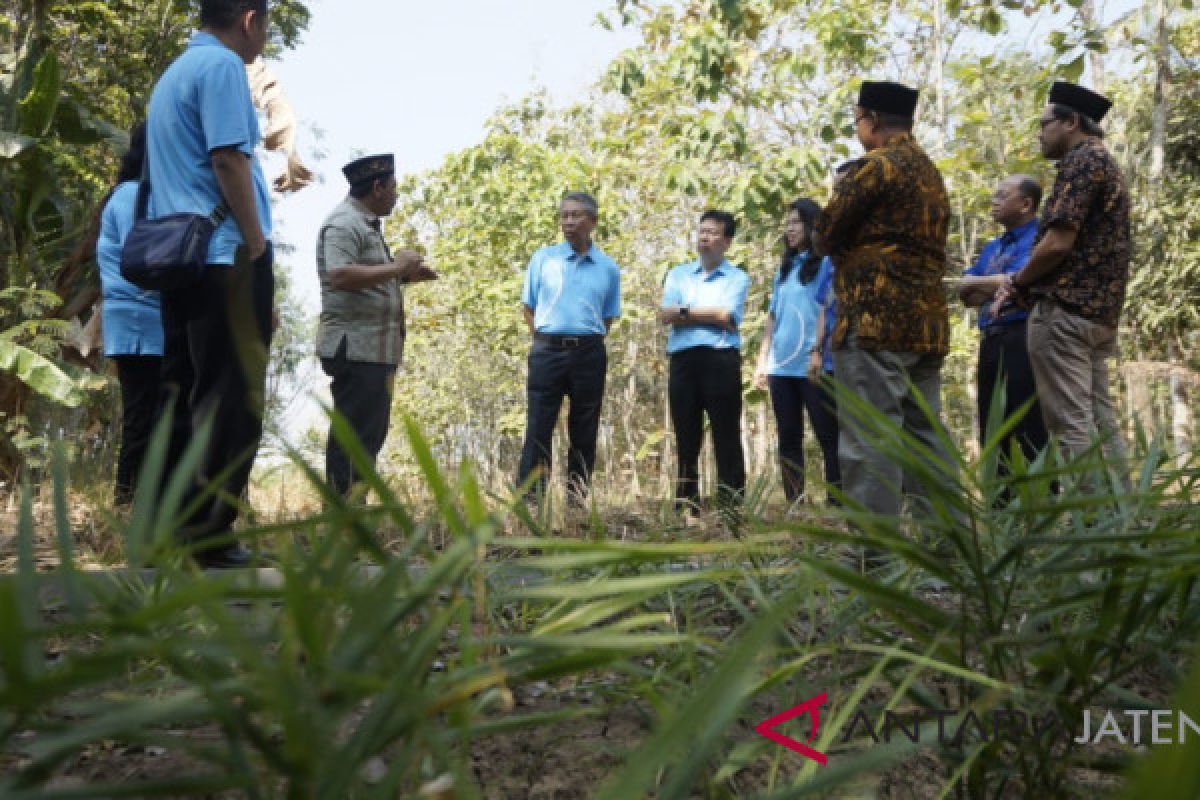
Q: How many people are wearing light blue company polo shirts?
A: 5